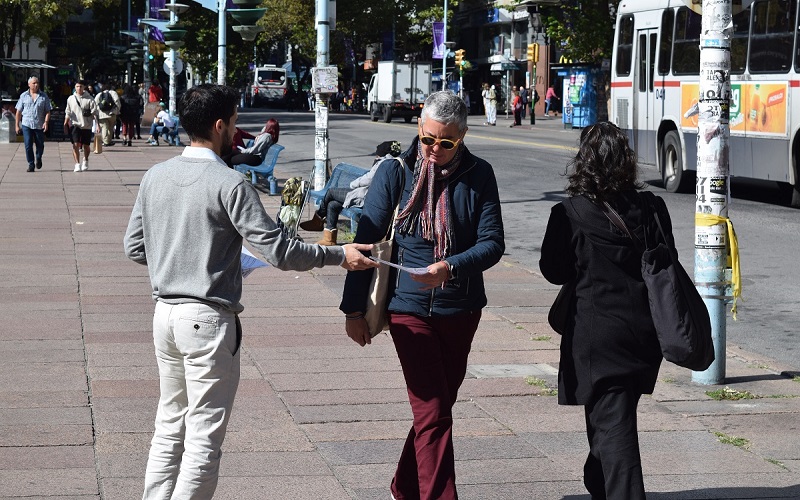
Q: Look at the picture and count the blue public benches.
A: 3